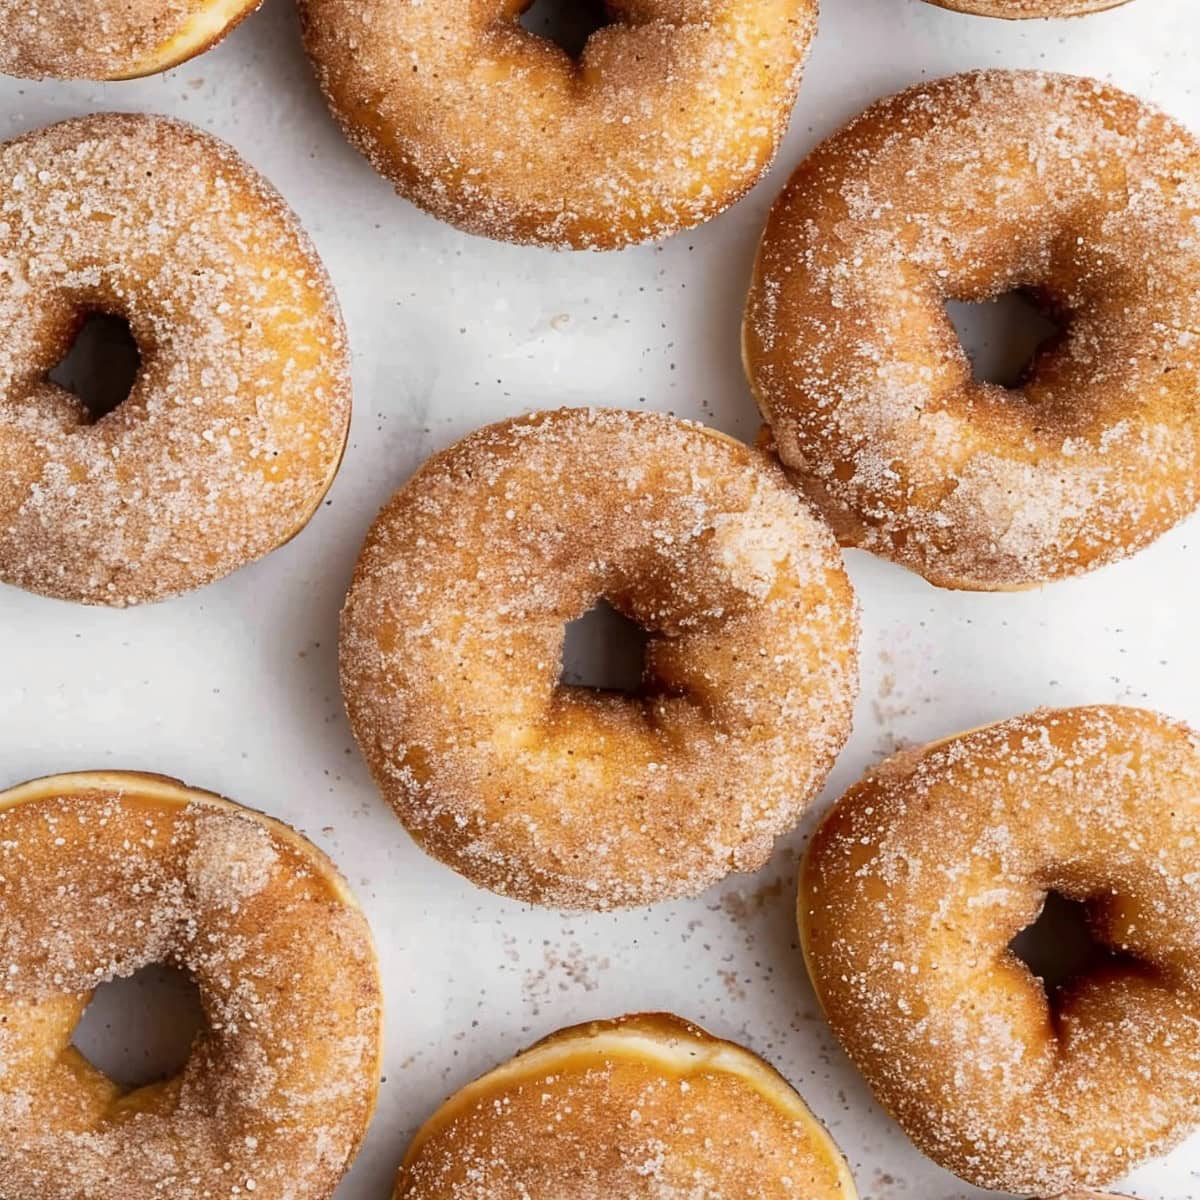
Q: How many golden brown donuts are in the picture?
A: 9